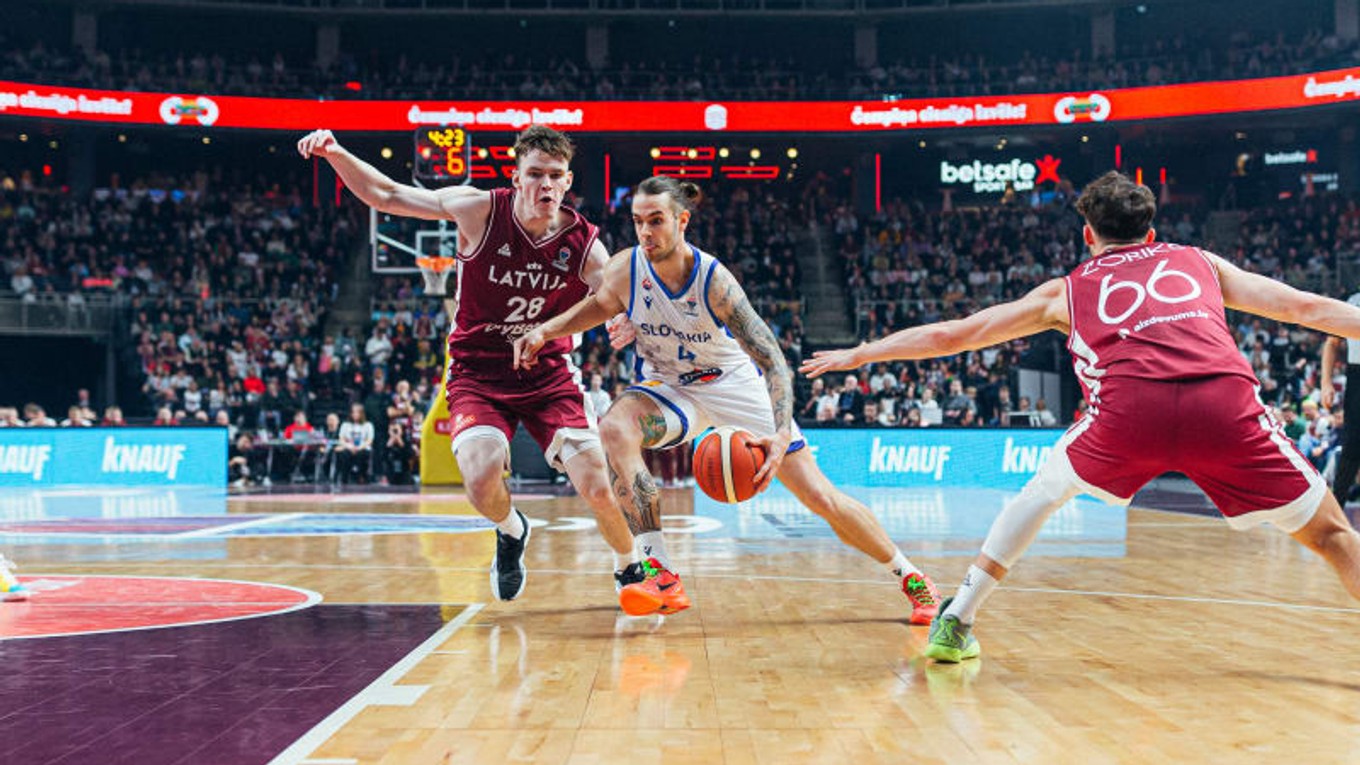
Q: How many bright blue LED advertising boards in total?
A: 2